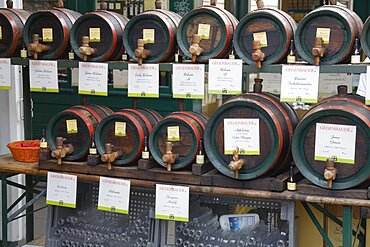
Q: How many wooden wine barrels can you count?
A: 13